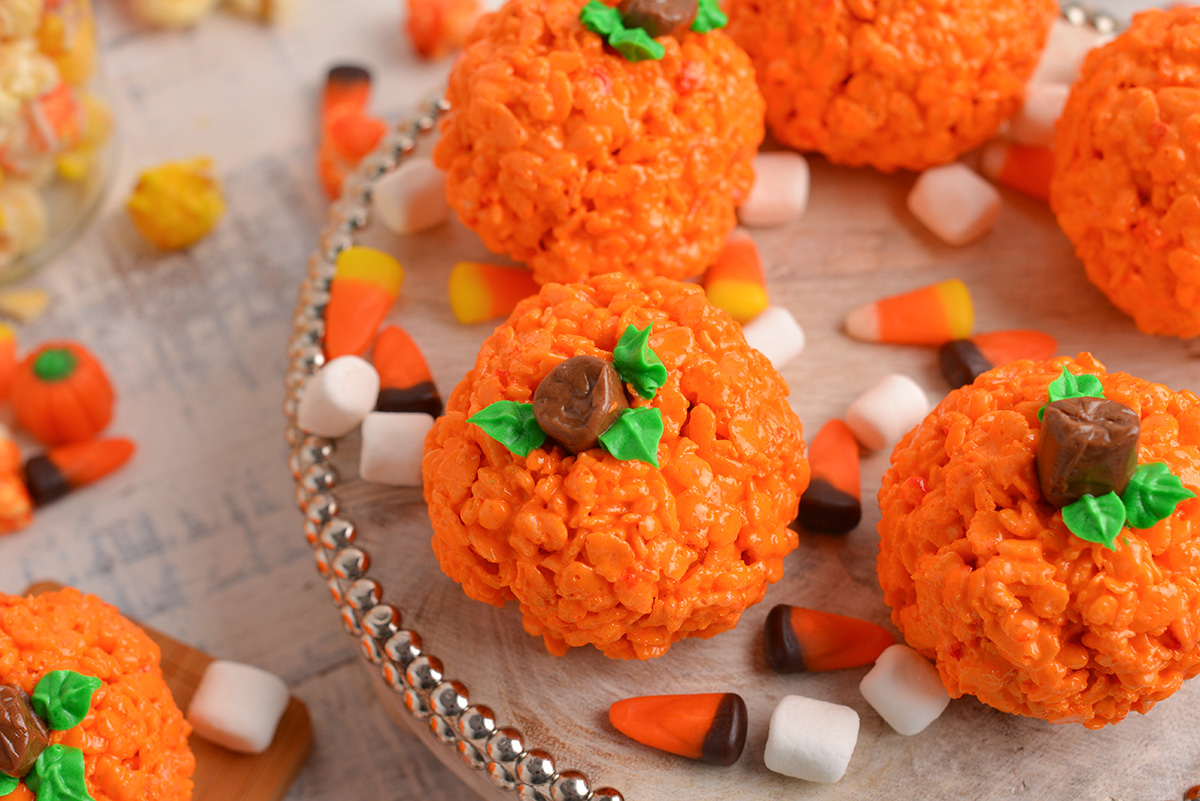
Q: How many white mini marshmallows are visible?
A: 11